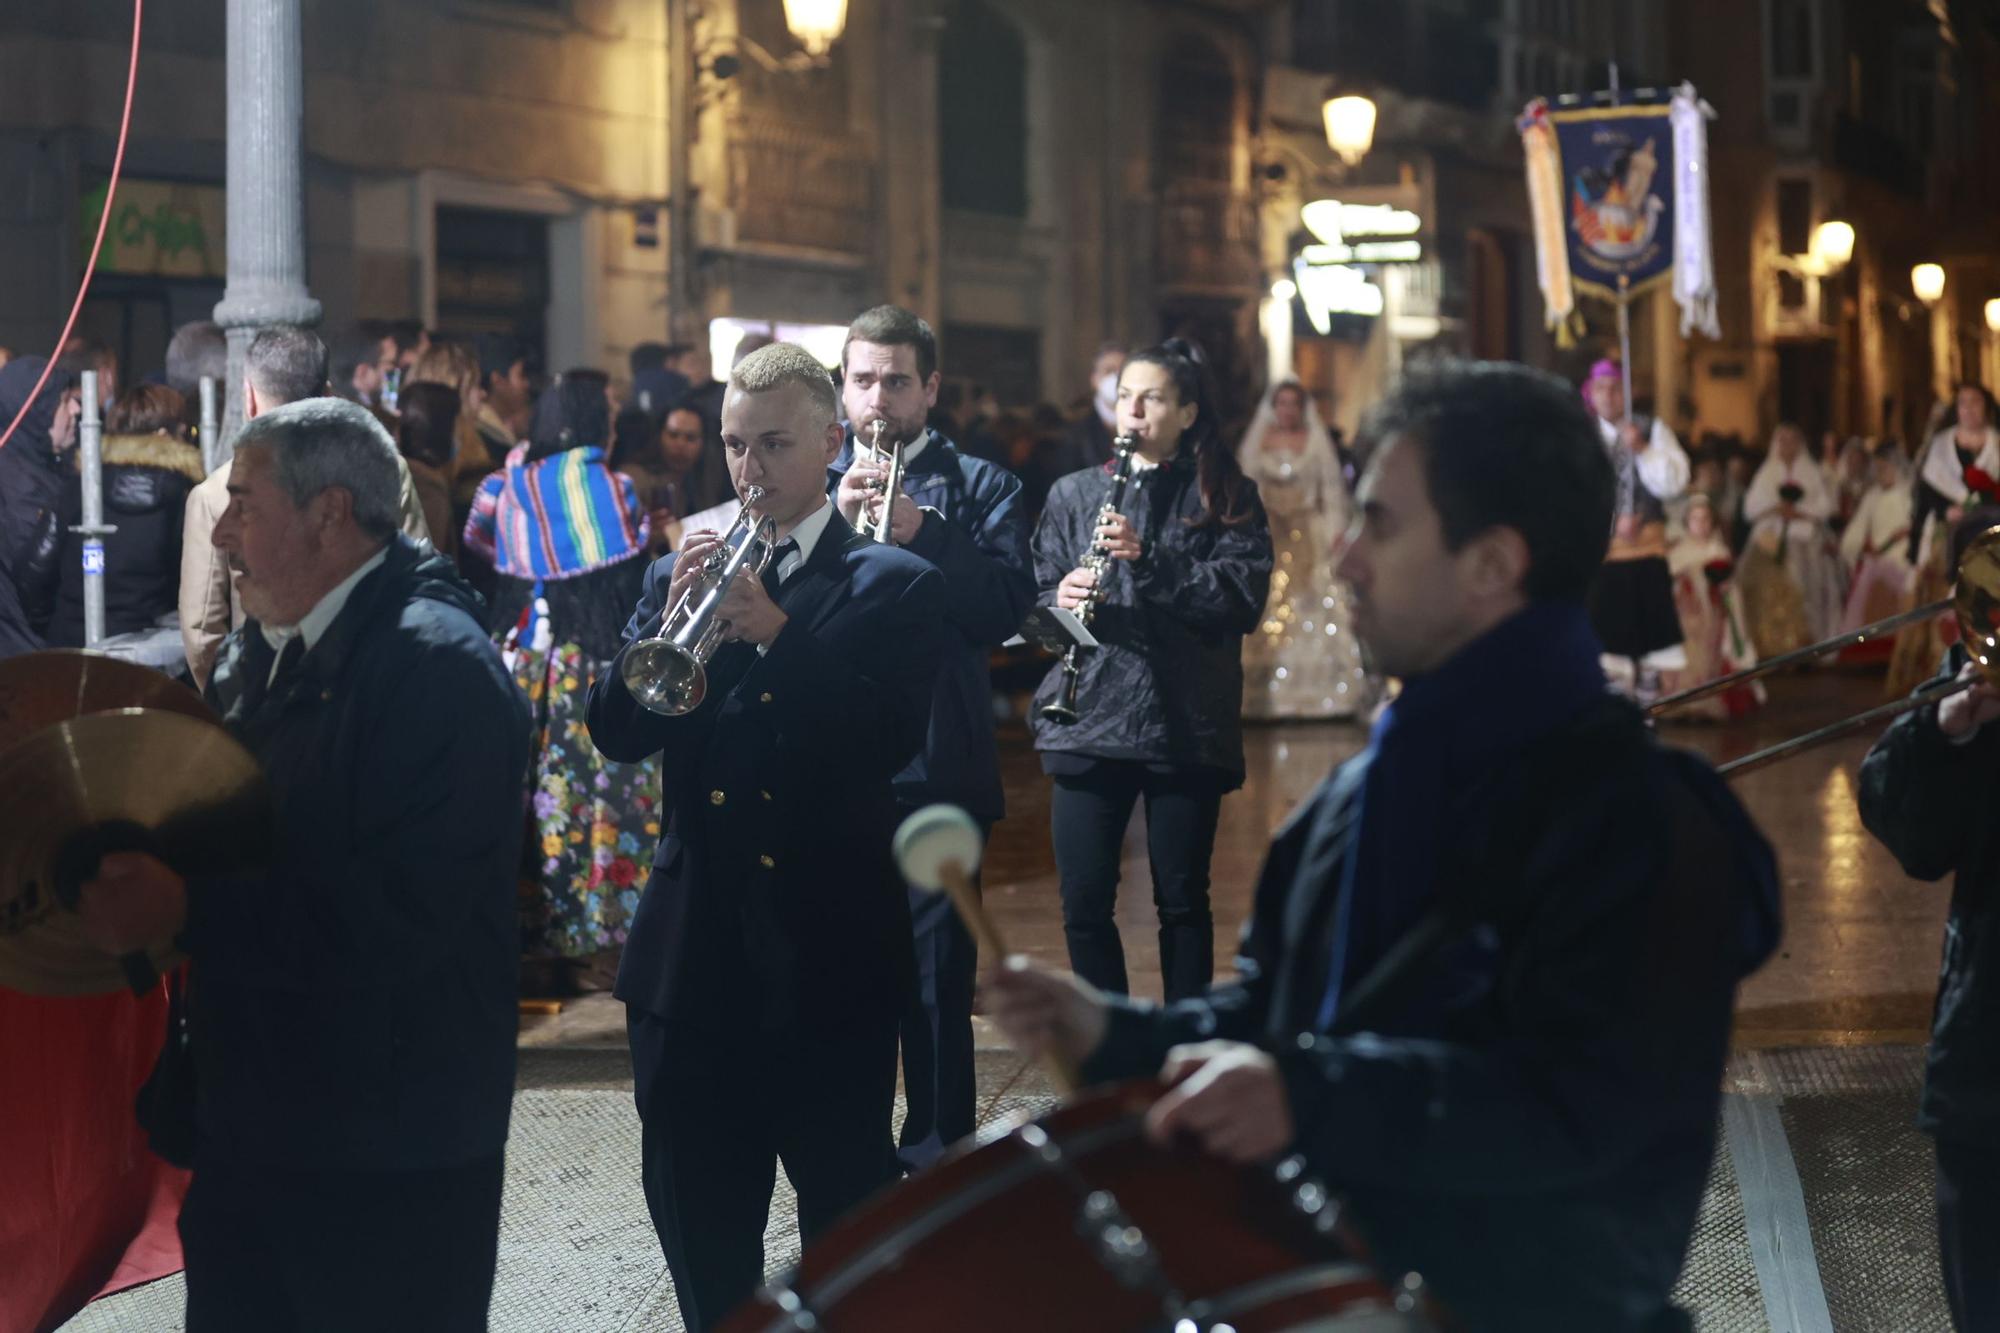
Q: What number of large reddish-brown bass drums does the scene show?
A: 1